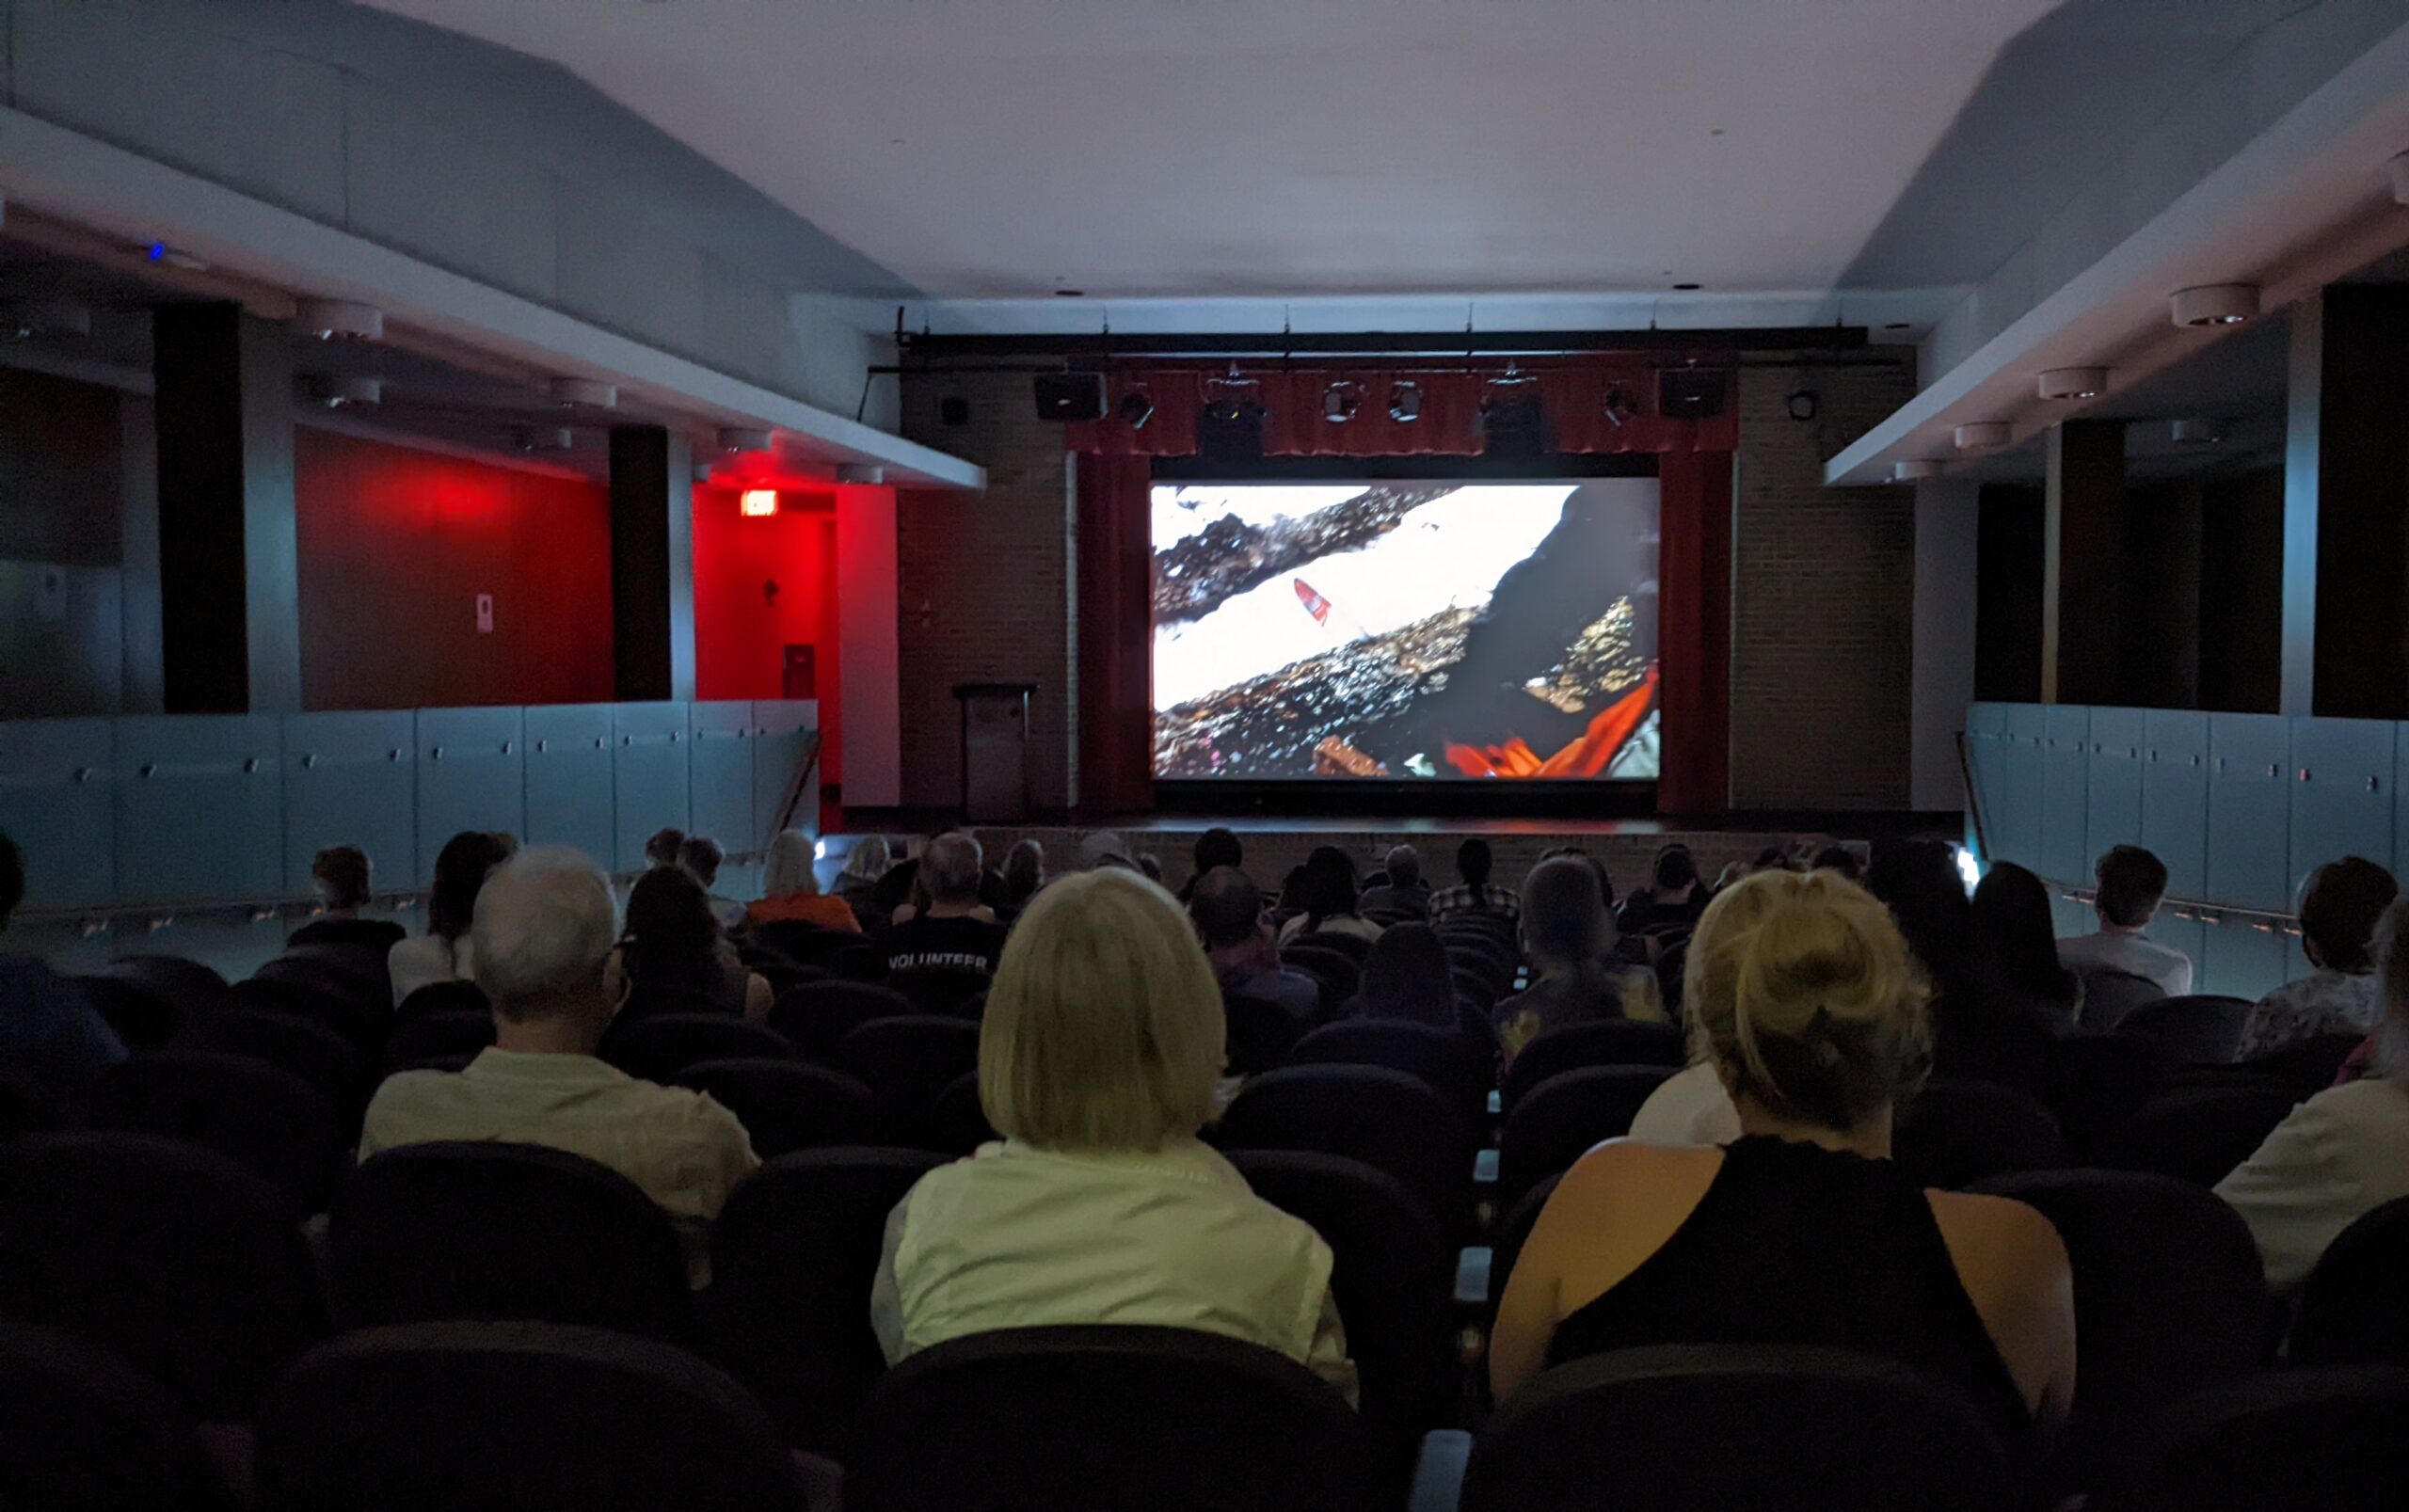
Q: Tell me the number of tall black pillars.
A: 4